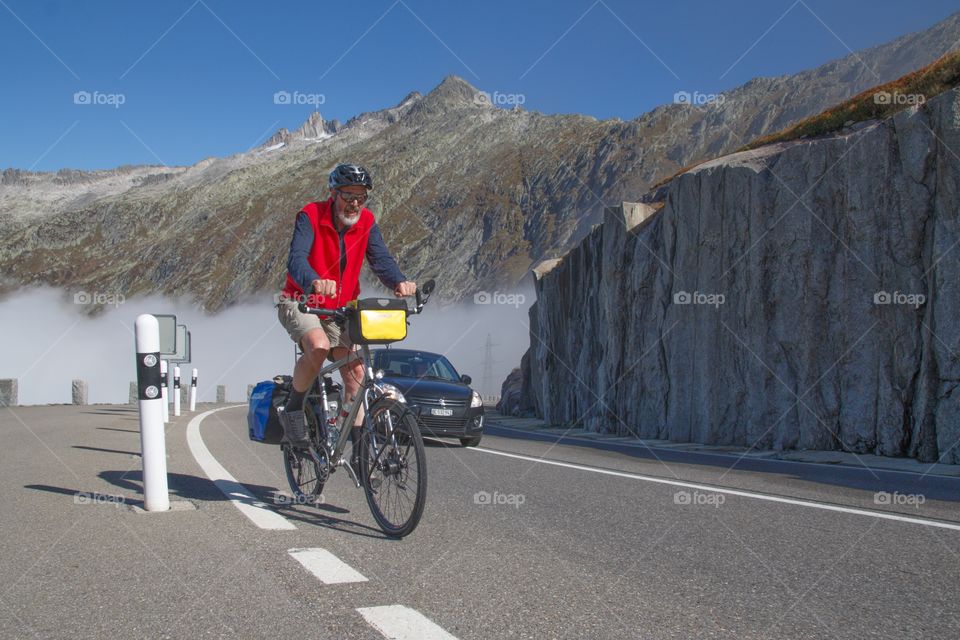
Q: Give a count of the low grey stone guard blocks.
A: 6